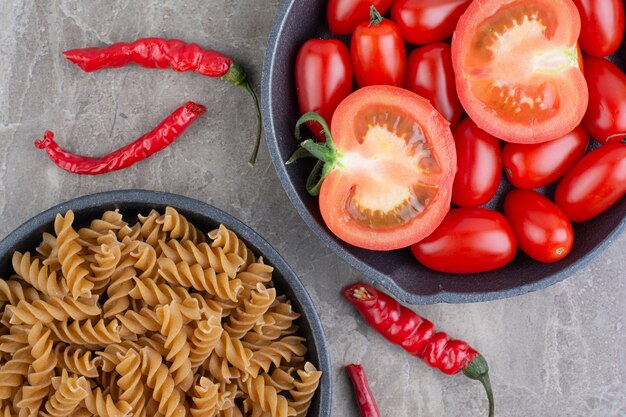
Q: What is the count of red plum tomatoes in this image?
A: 12